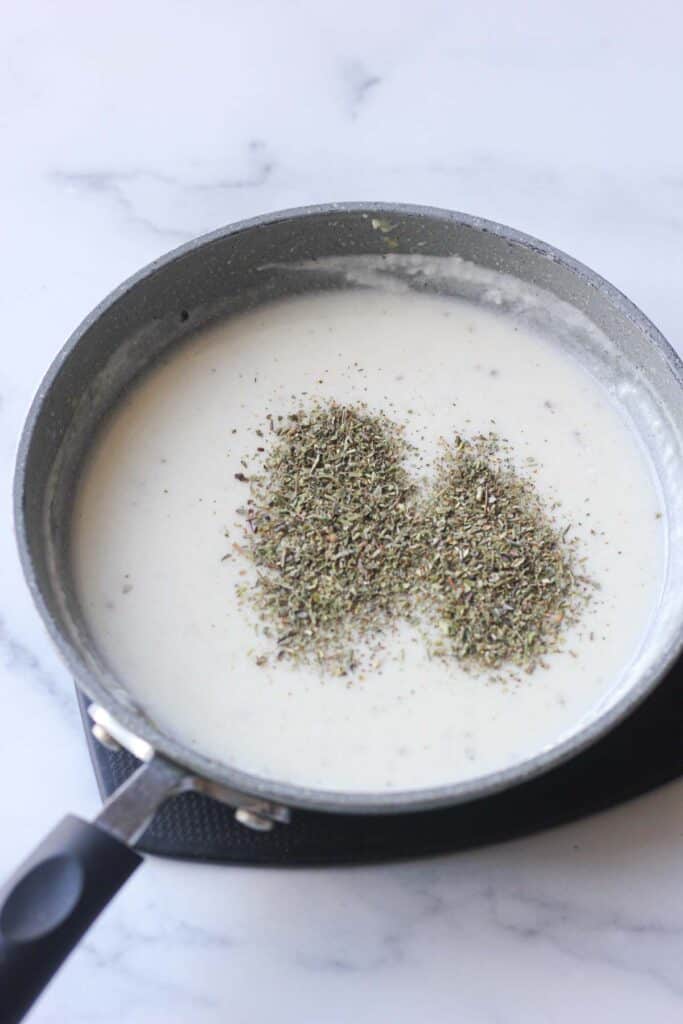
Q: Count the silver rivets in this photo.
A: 2